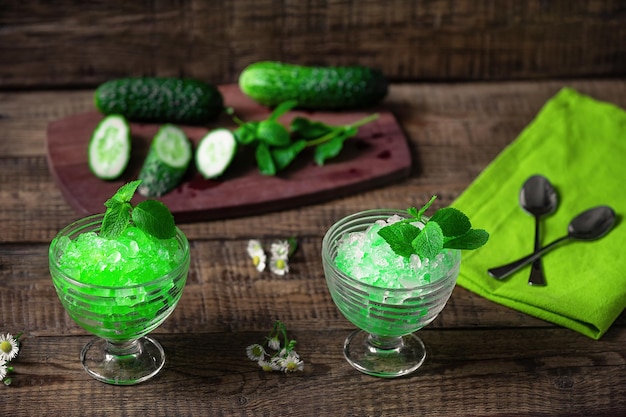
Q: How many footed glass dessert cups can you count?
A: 2